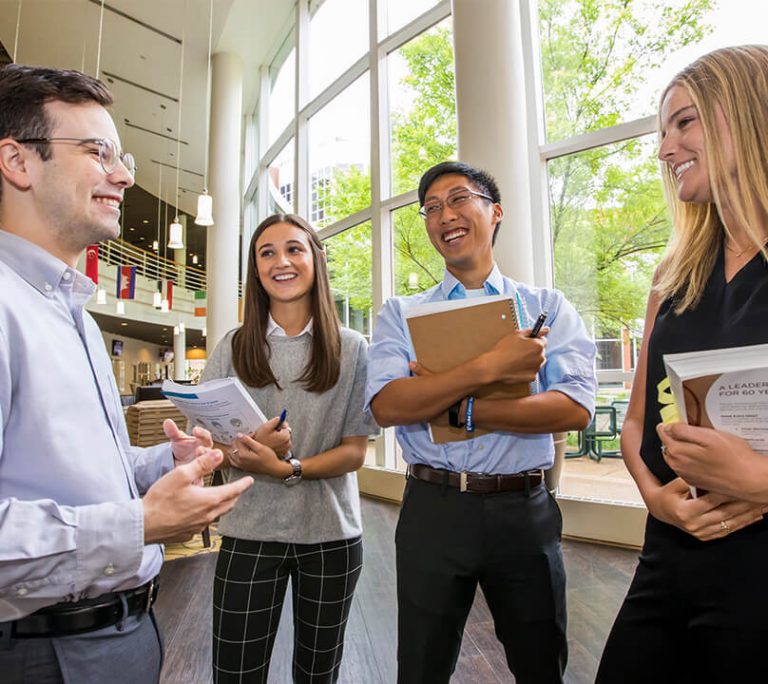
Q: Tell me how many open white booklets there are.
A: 1